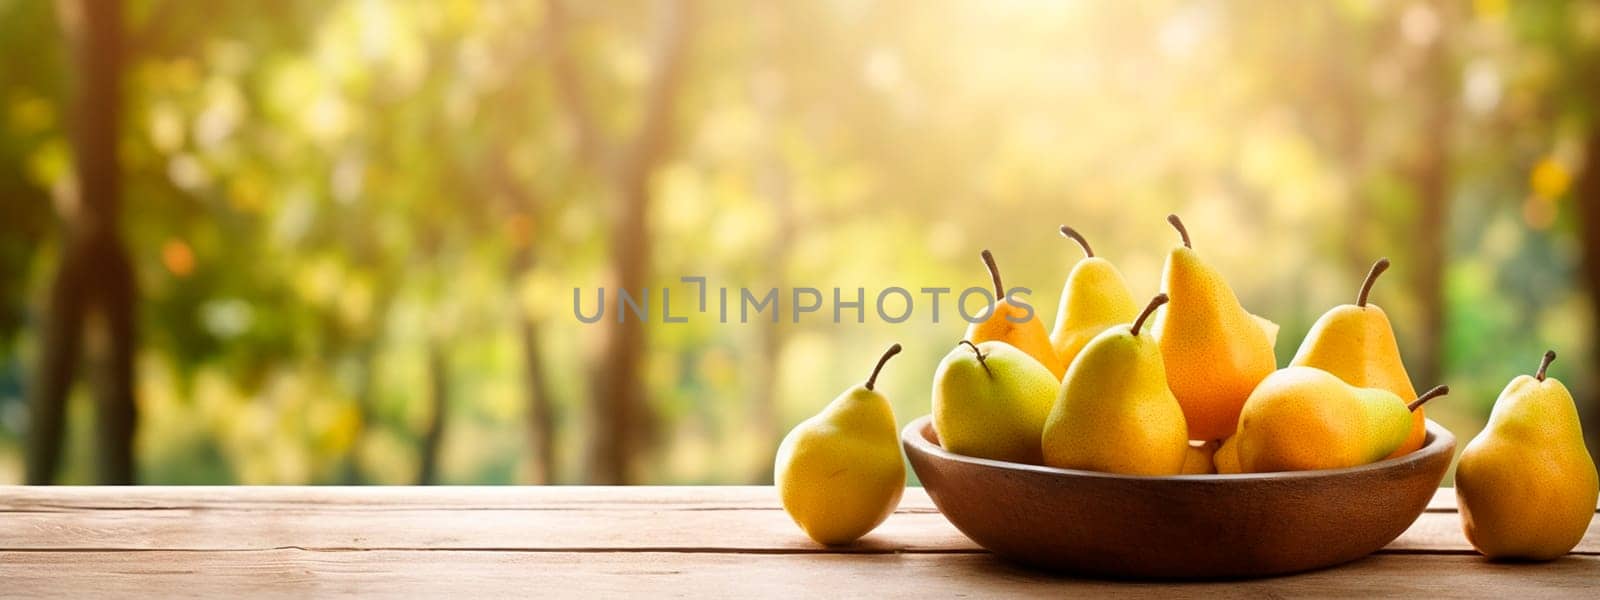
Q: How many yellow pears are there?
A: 9